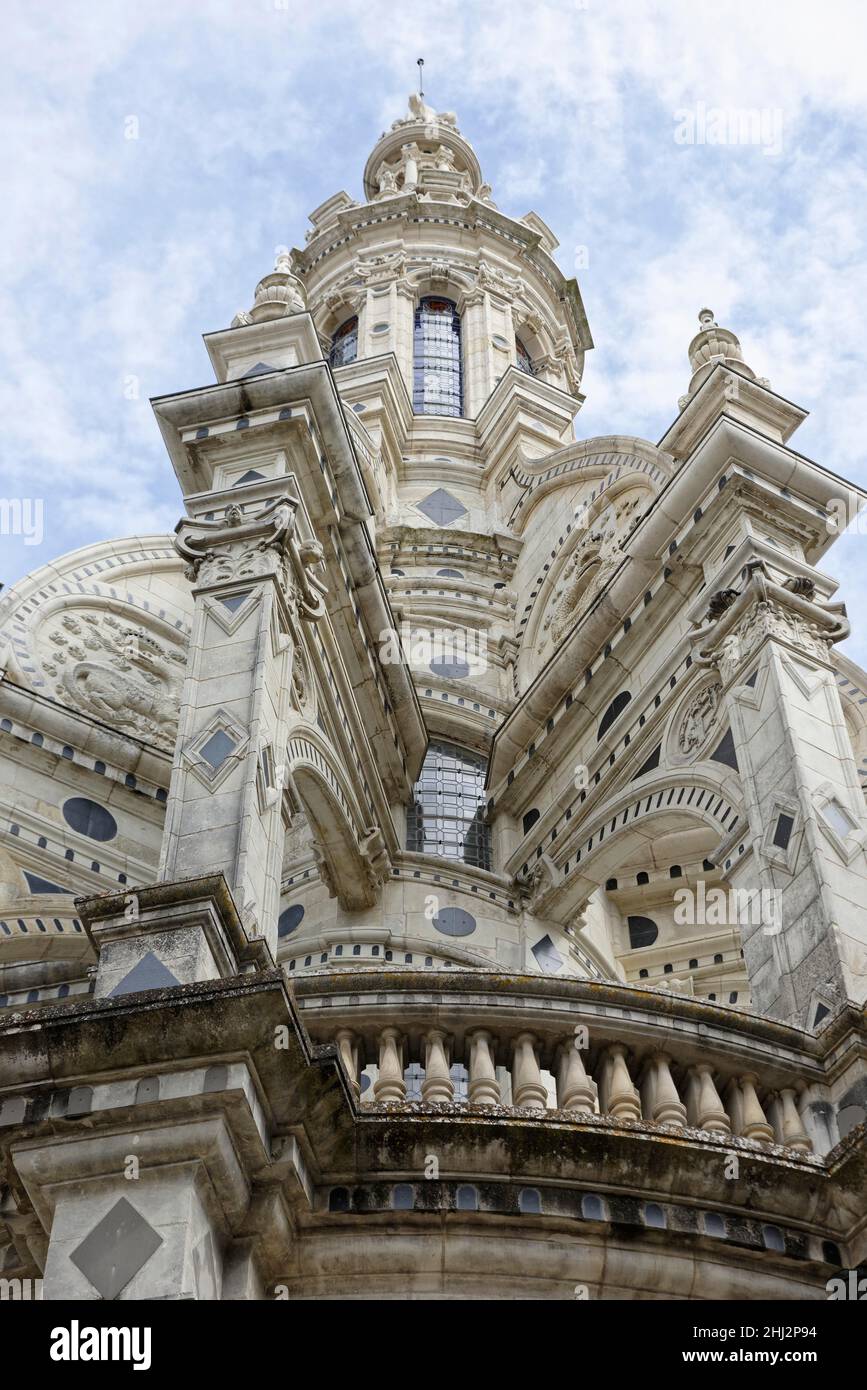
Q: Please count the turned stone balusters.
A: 11